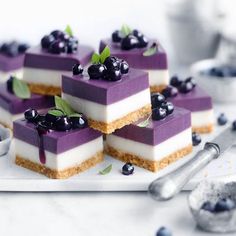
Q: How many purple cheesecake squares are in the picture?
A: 8